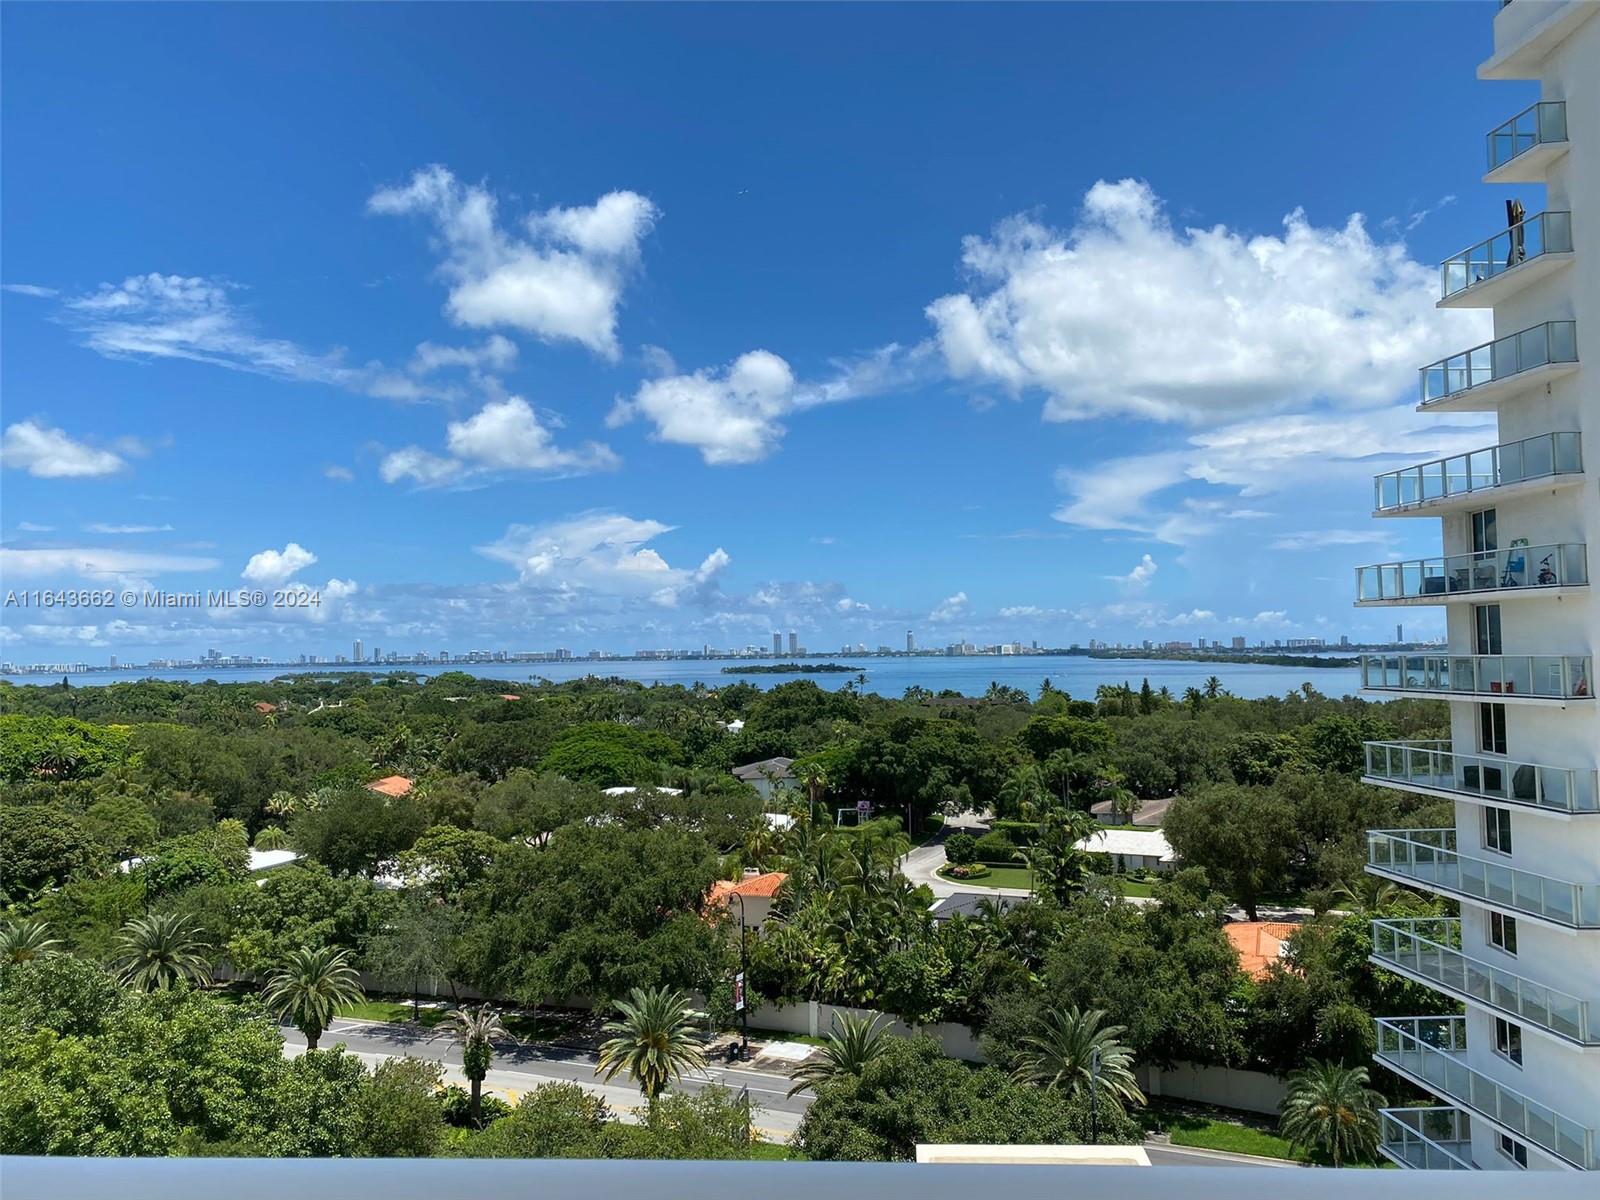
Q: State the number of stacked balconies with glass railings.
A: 11